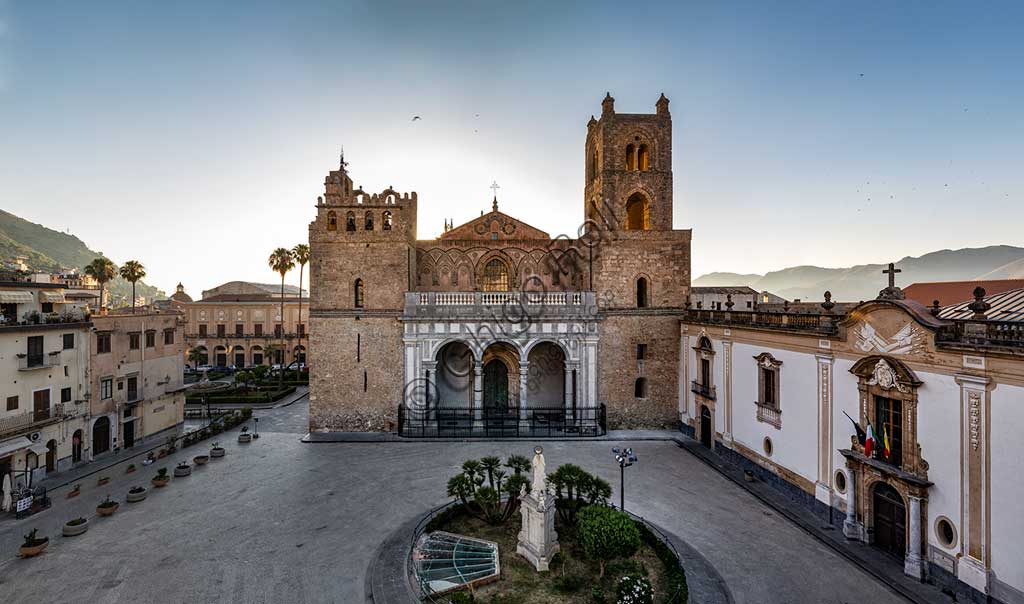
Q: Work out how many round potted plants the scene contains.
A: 9